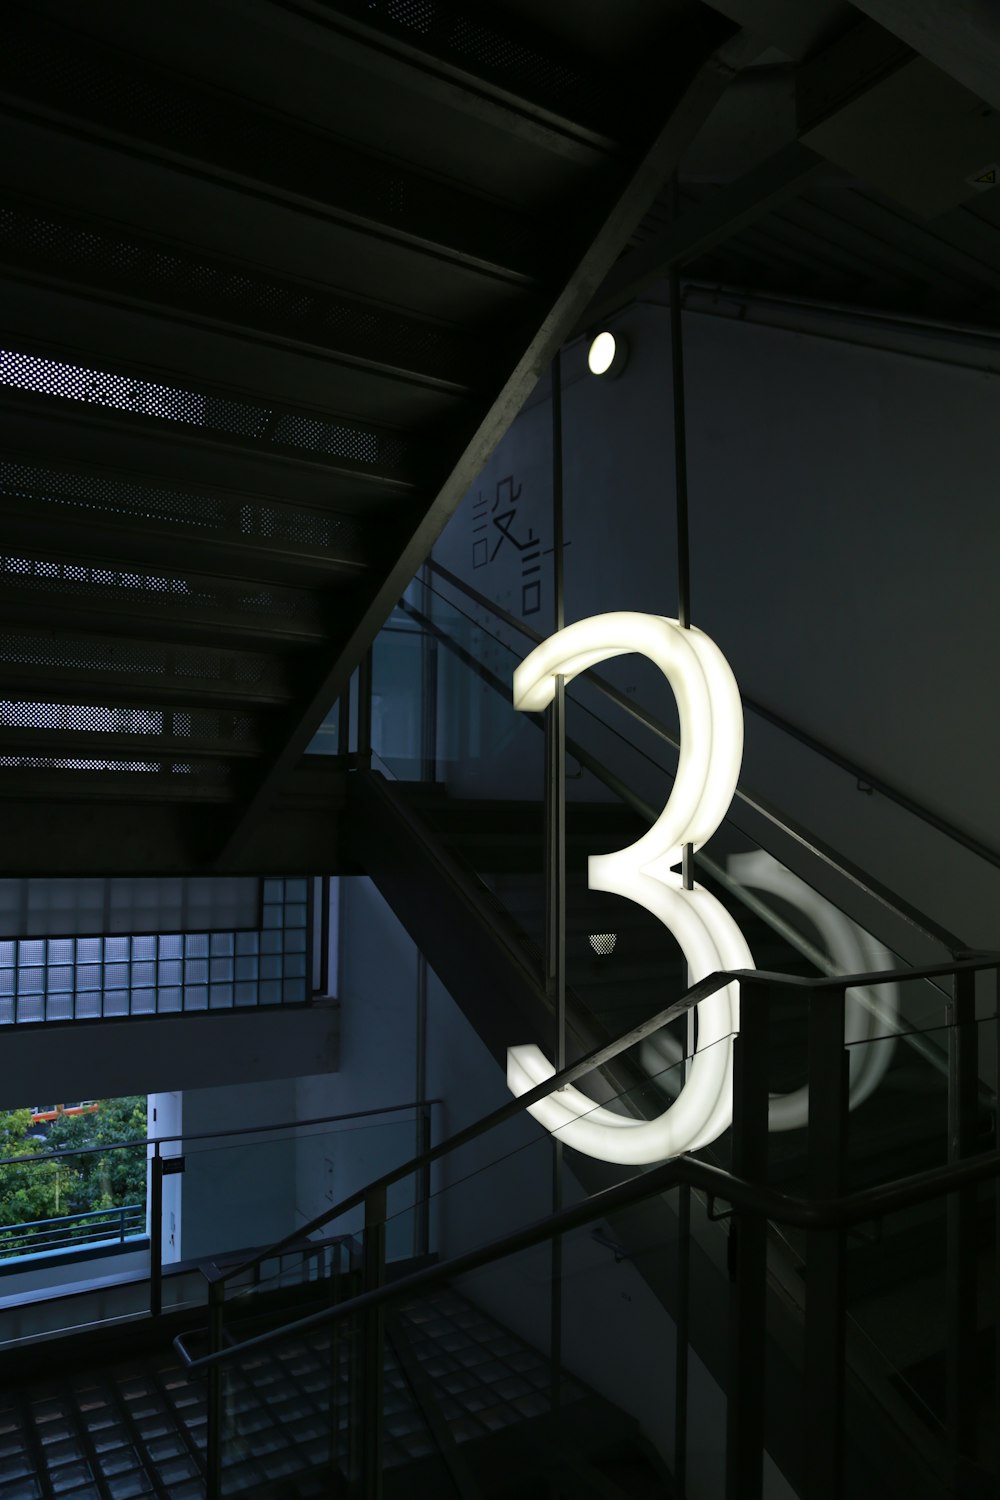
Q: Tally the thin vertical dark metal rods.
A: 2